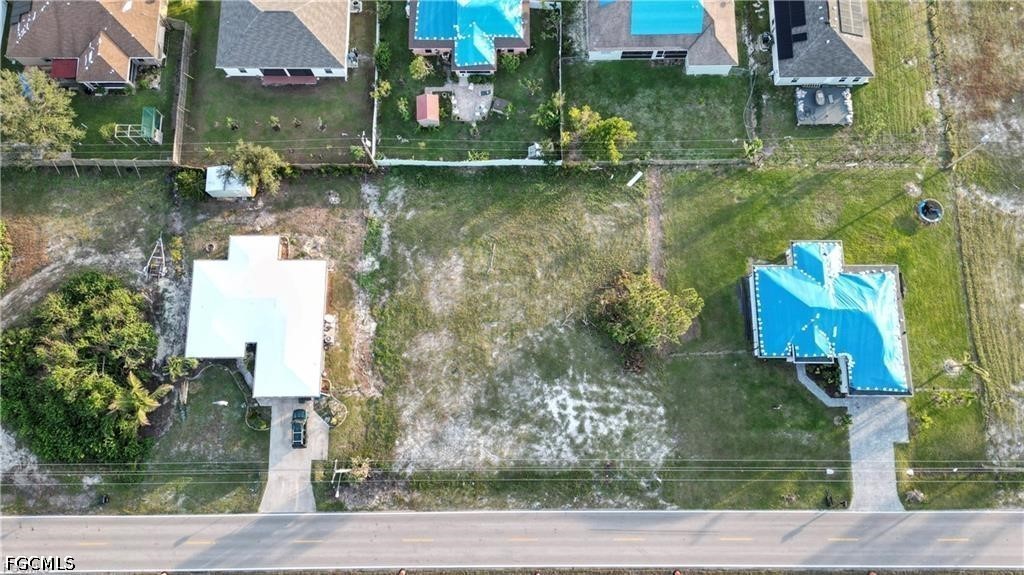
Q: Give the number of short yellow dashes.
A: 9